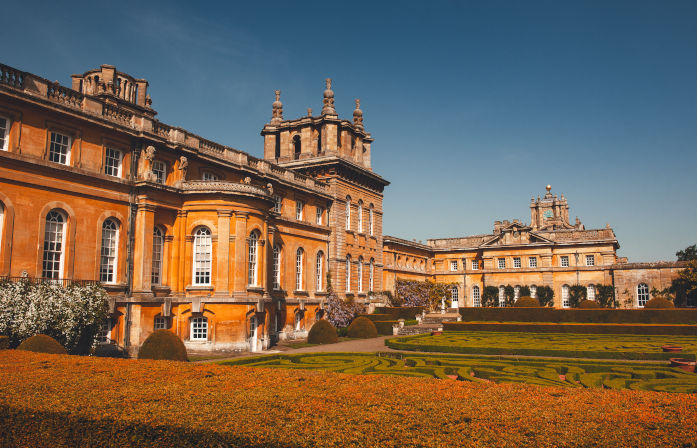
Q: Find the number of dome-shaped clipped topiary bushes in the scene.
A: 7